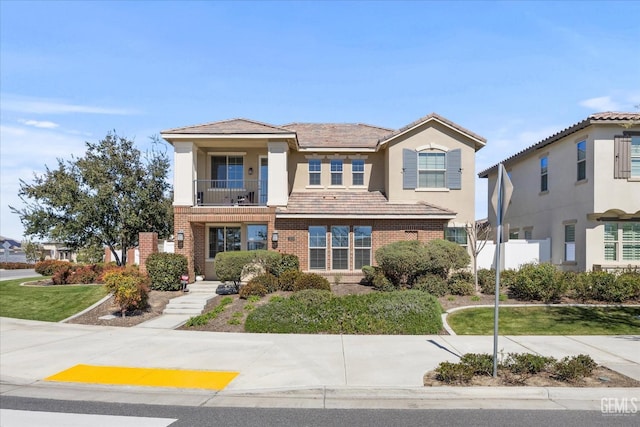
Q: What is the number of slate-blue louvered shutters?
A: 2